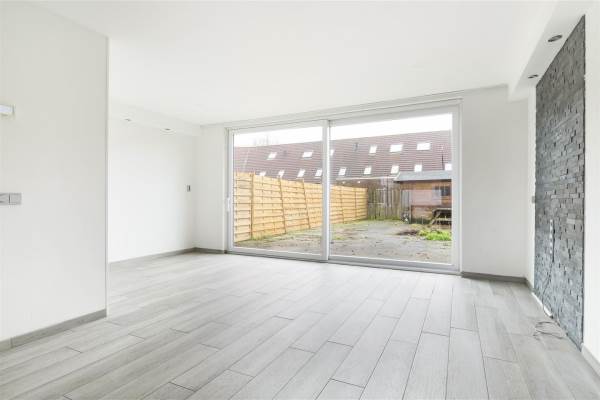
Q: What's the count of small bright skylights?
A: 15